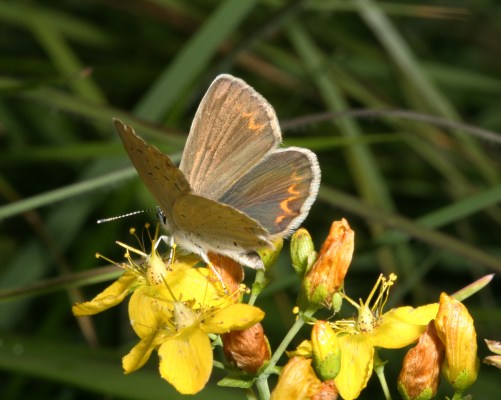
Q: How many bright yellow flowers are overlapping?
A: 2